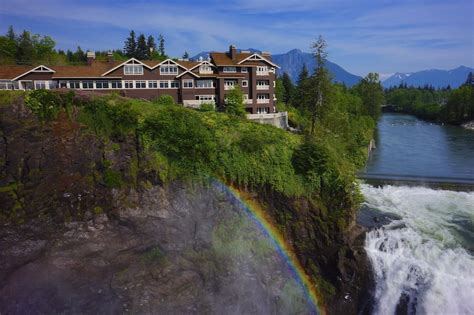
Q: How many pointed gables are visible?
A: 6